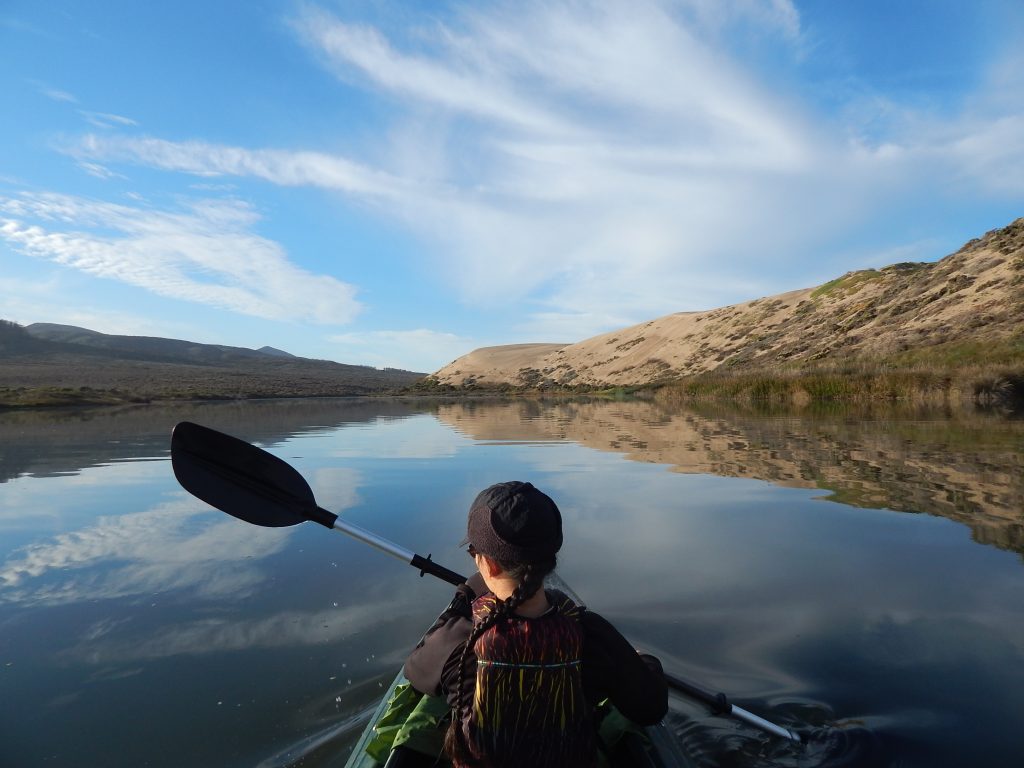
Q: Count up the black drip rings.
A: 2